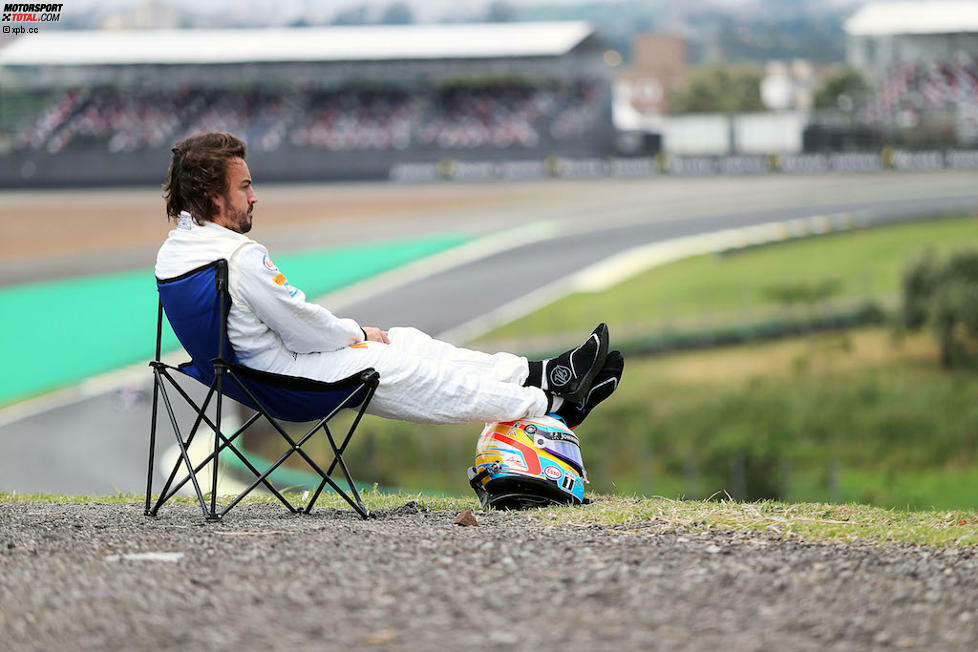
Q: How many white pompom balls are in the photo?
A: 0